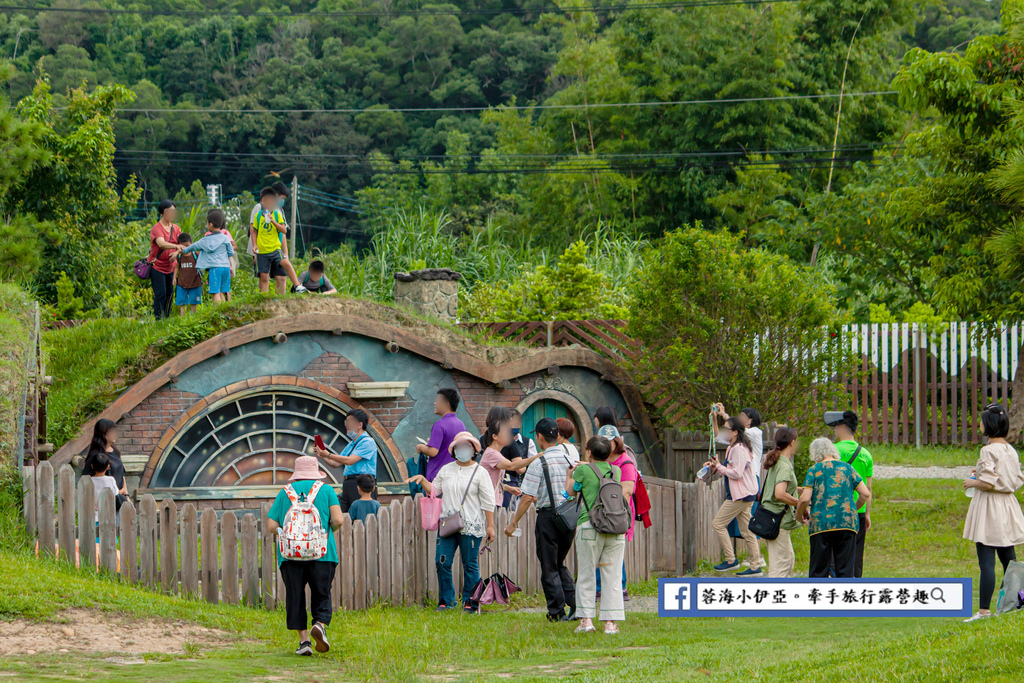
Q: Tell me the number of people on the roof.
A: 7